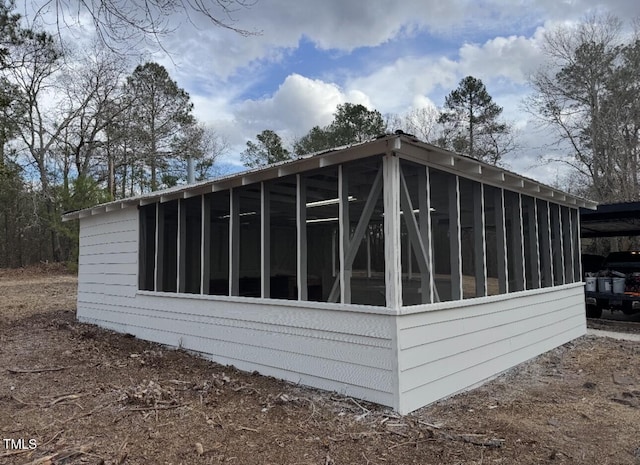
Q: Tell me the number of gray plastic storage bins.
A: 3